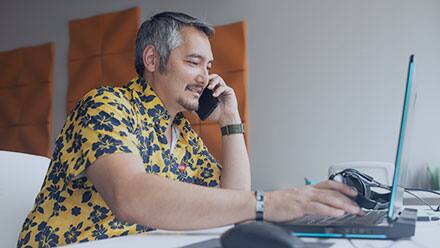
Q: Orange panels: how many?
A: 3